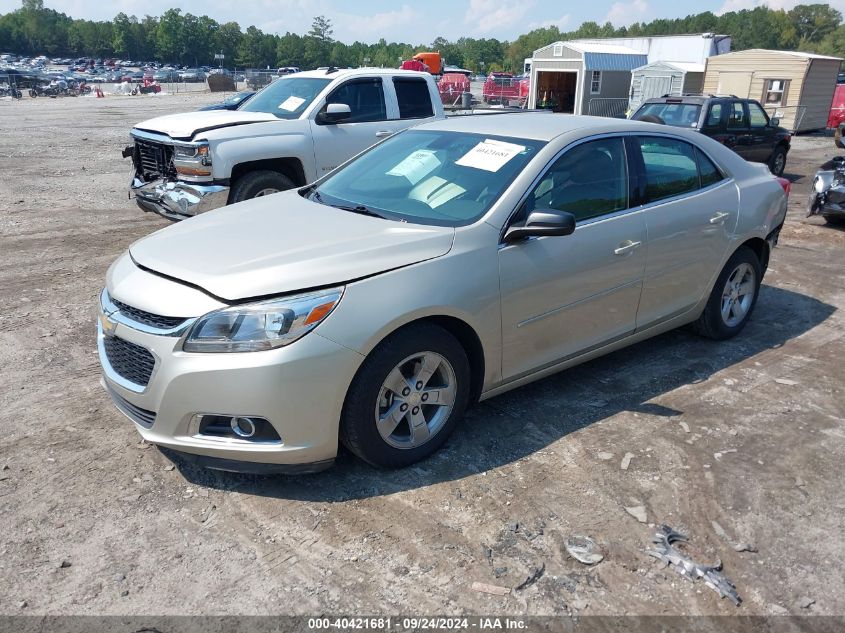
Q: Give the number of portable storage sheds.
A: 3